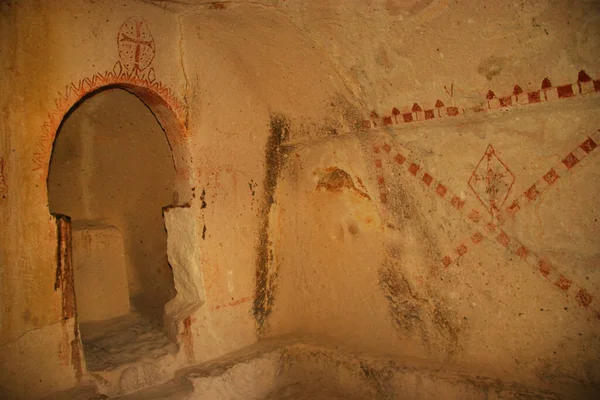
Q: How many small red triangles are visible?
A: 8